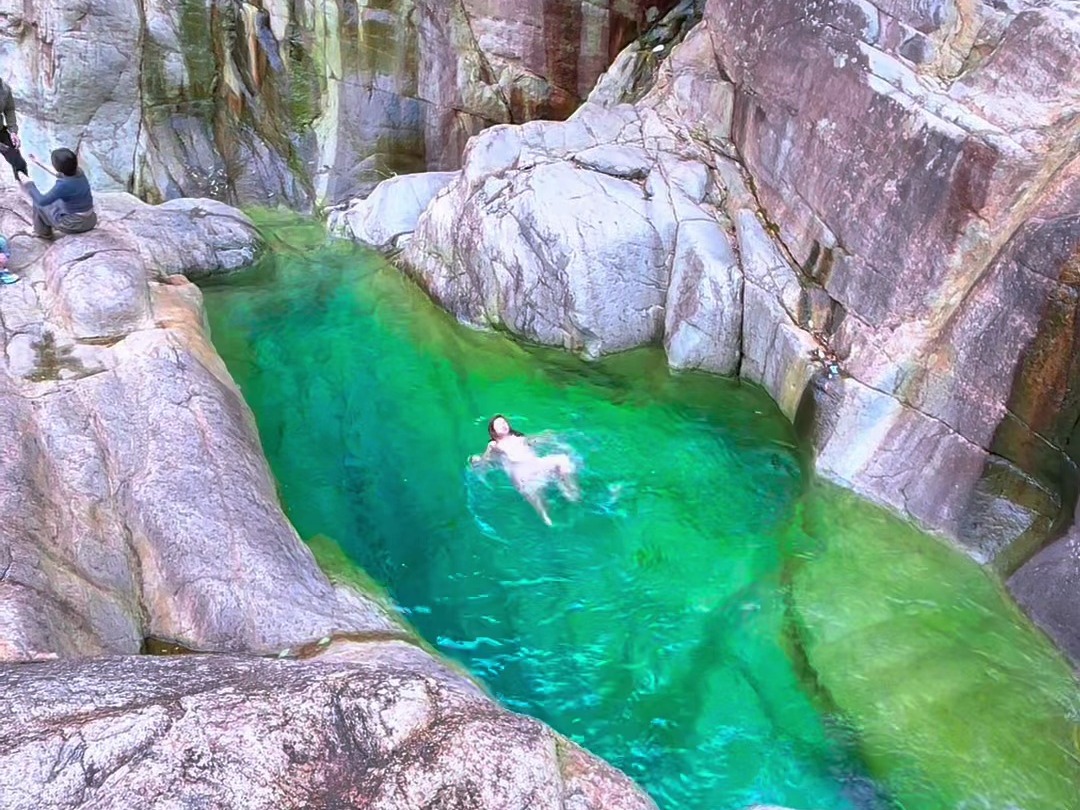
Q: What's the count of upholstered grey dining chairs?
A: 0